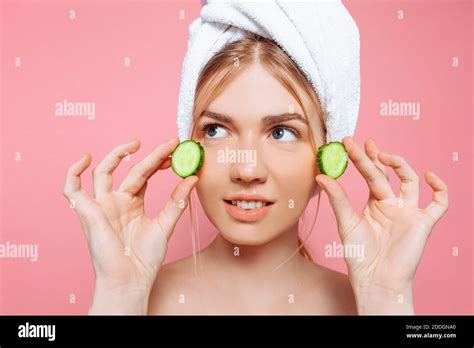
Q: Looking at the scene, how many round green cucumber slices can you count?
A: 2